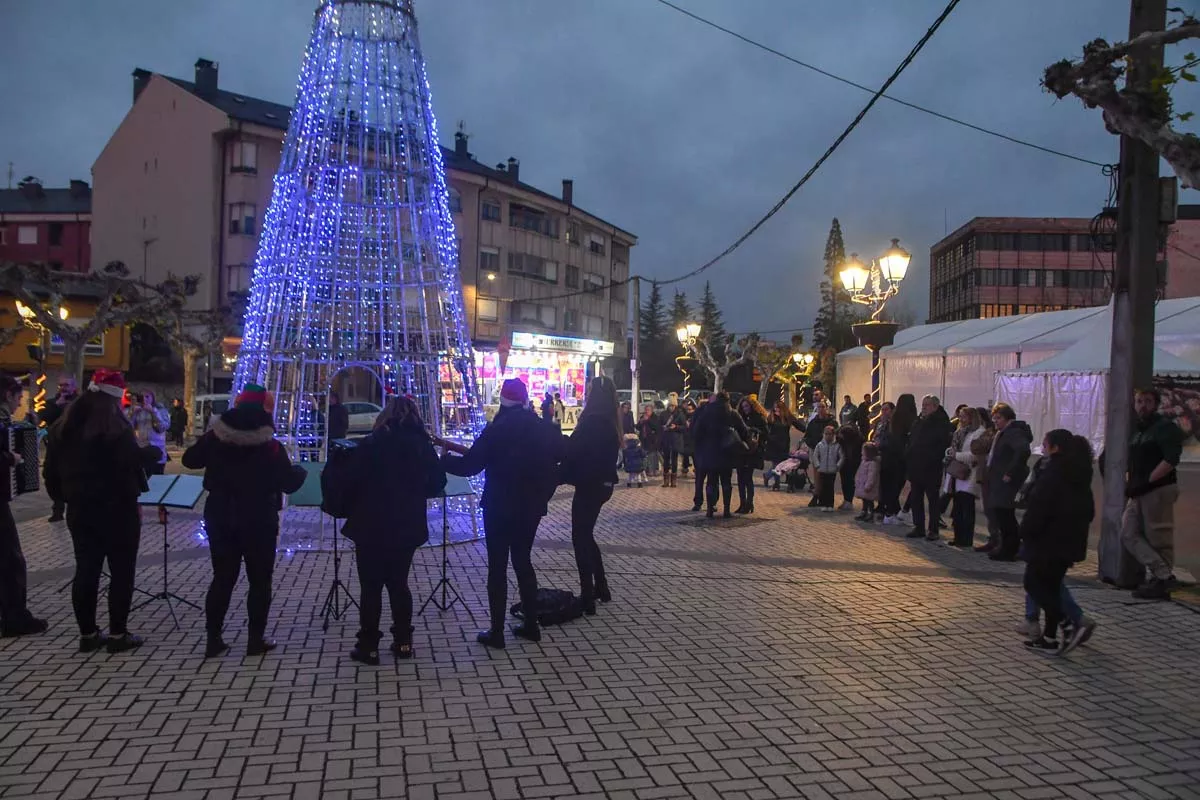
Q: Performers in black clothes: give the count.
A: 6